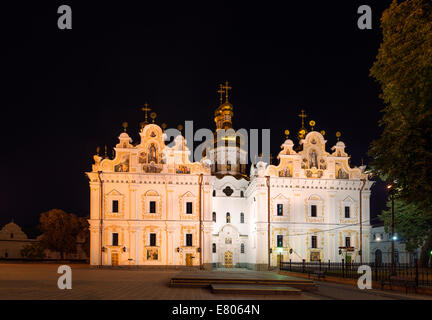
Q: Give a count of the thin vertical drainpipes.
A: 4